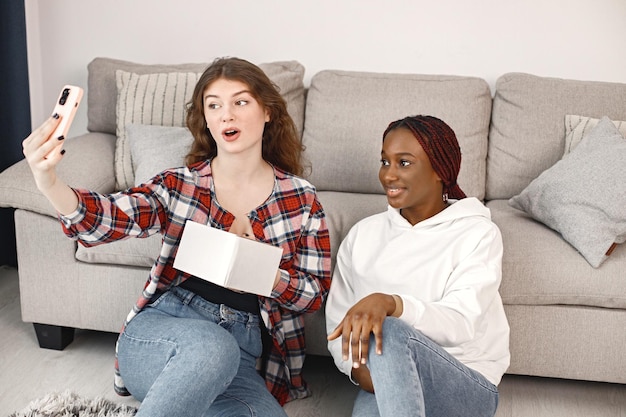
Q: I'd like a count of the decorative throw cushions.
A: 4